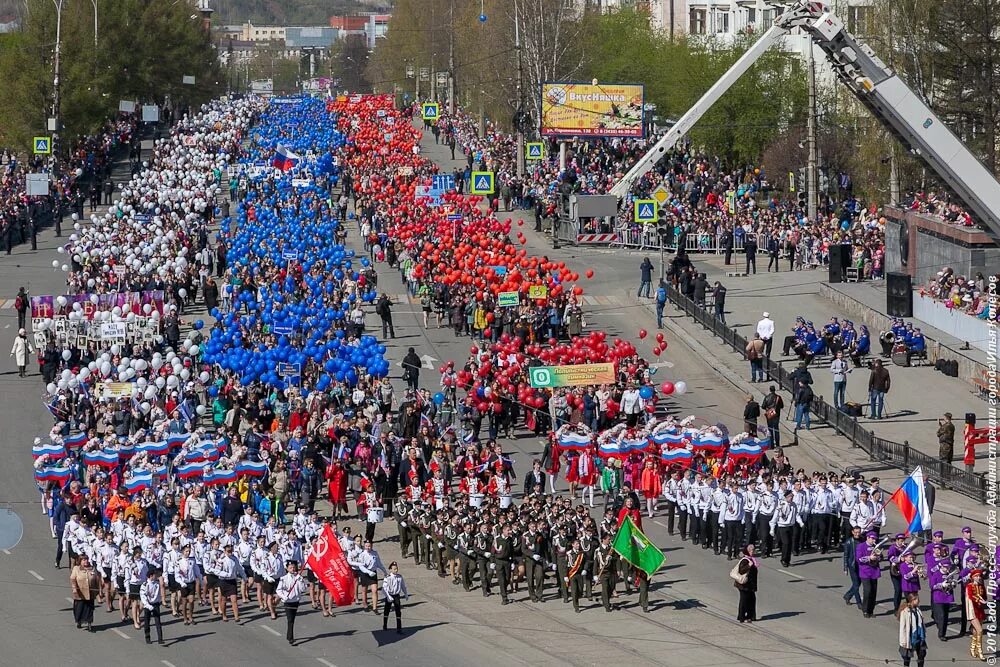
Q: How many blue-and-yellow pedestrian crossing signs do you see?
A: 5